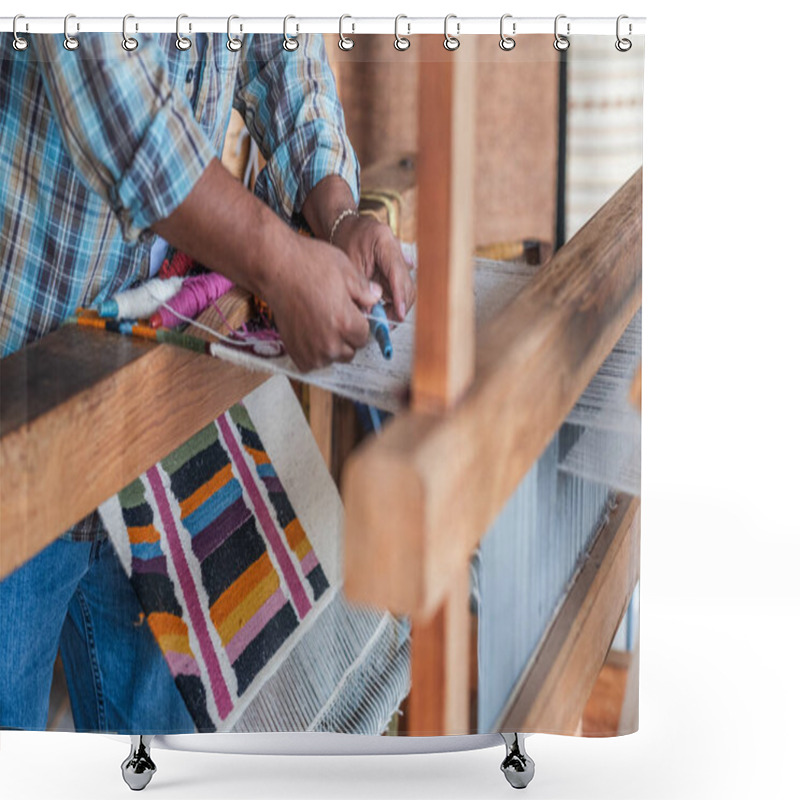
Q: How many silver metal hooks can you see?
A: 12